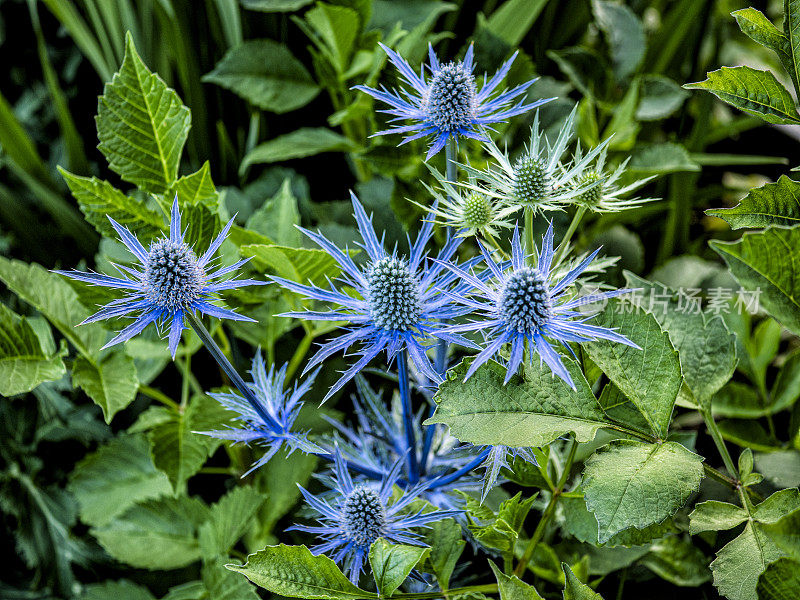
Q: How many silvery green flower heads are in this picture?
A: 3